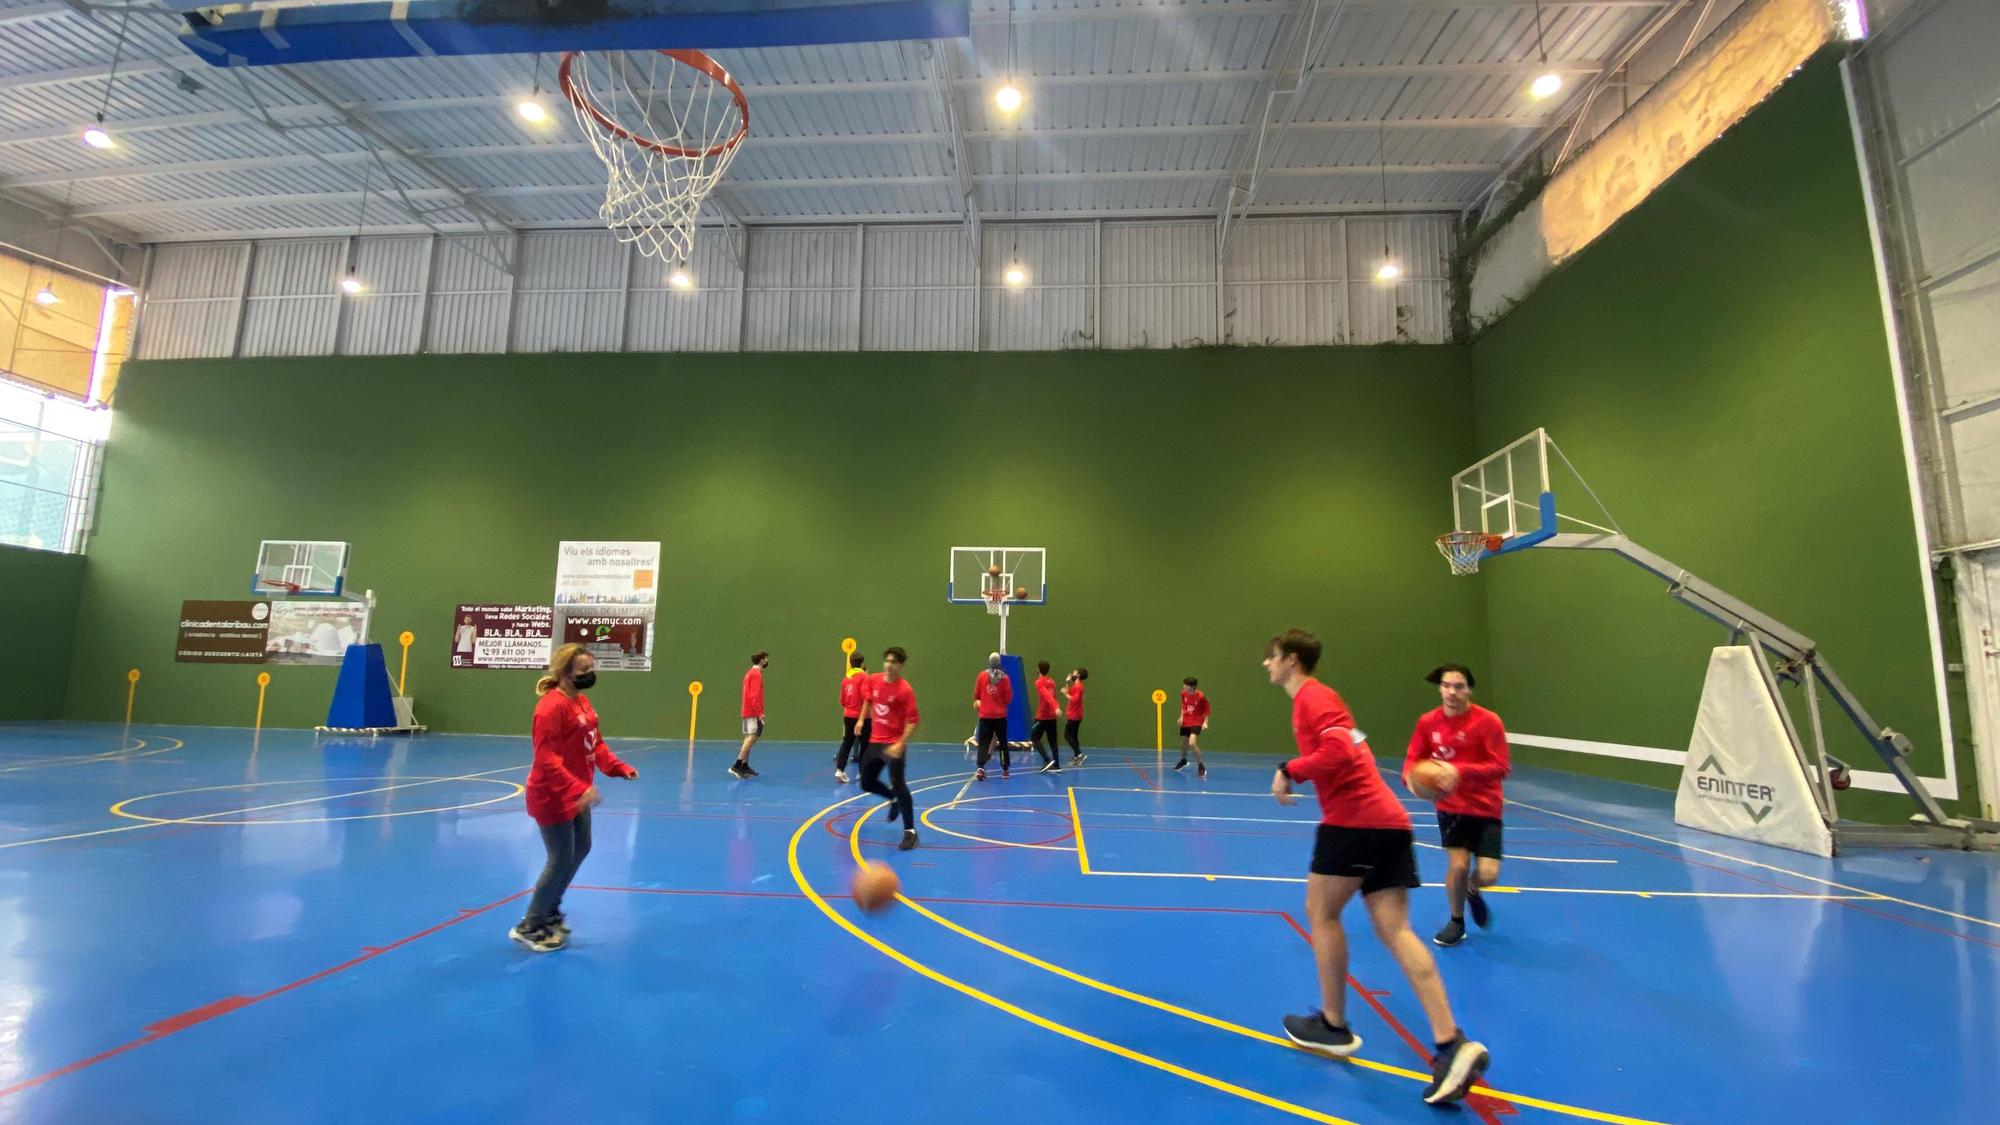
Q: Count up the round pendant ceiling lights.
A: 9